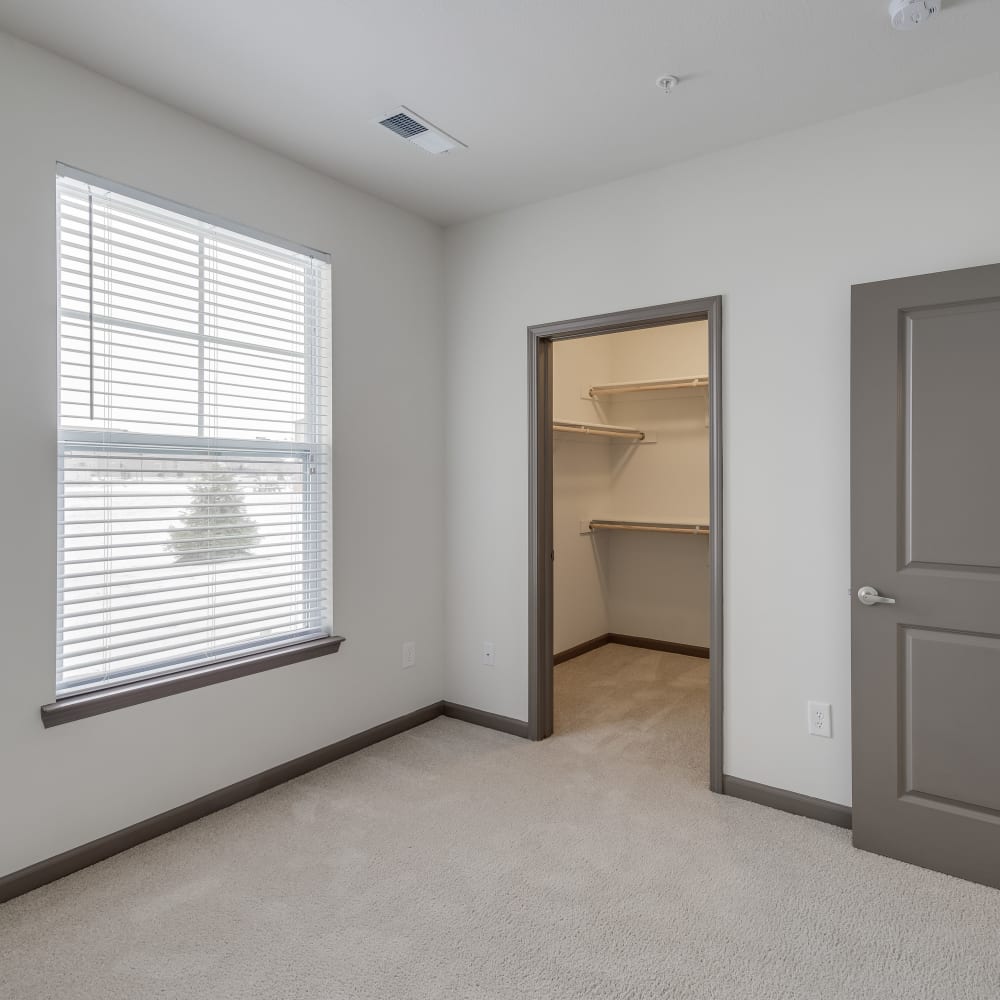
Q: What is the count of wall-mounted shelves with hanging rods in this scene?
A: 3